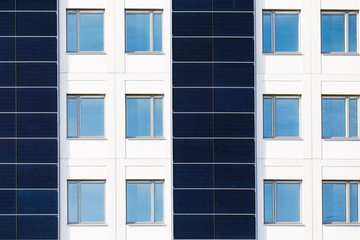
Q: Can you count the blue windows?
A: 12